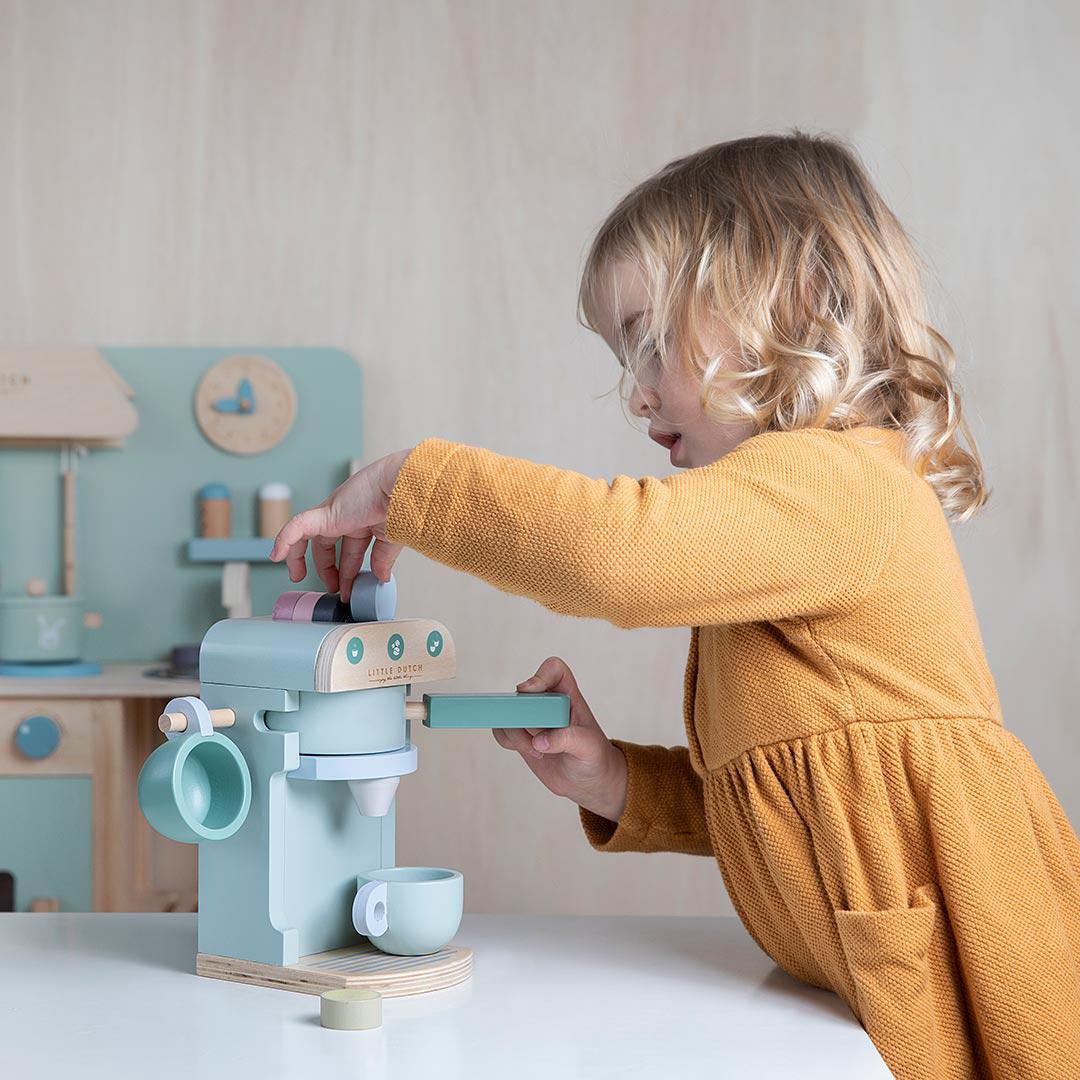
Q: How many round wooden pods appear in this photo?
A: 5